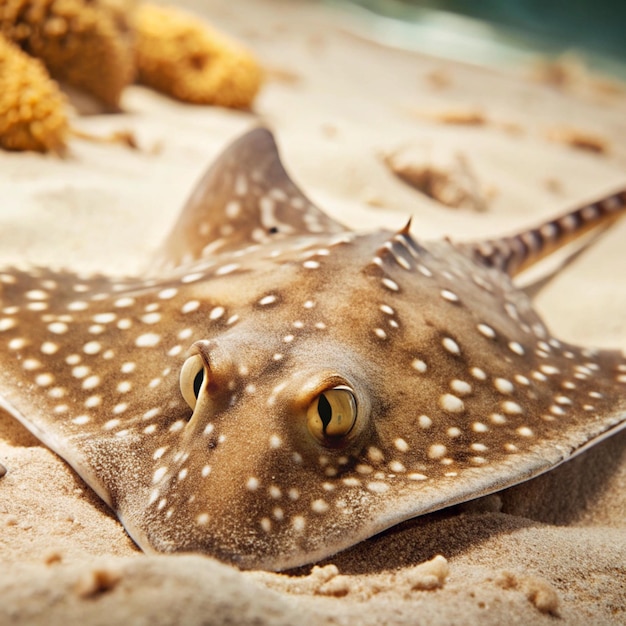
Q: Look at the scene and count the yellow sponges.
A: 3